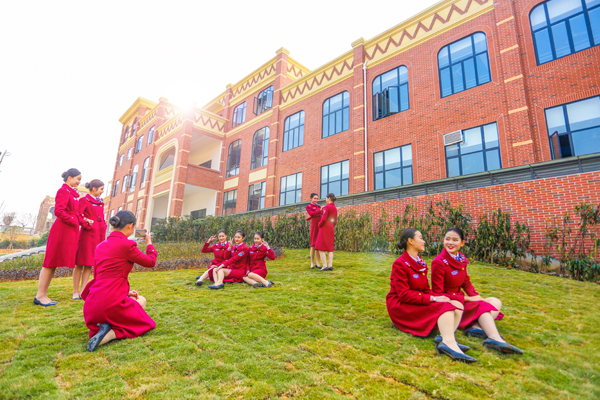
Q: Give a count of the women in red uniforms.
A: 10